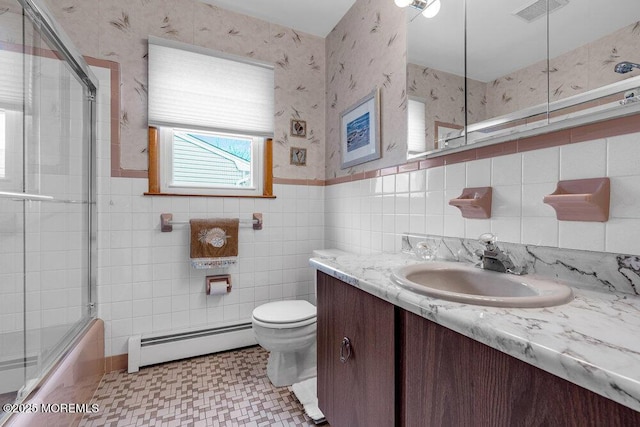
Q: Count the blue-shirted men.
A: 0